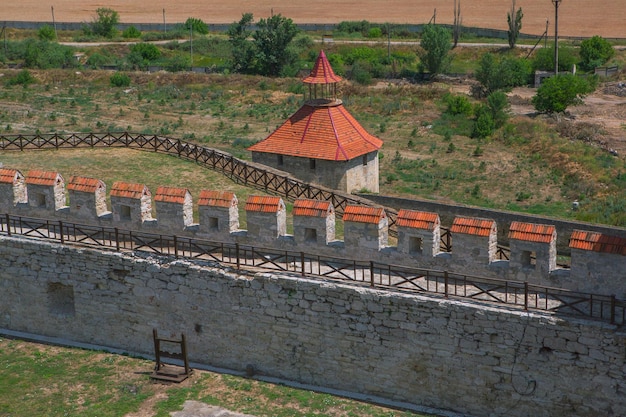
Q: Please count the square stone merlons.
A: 13